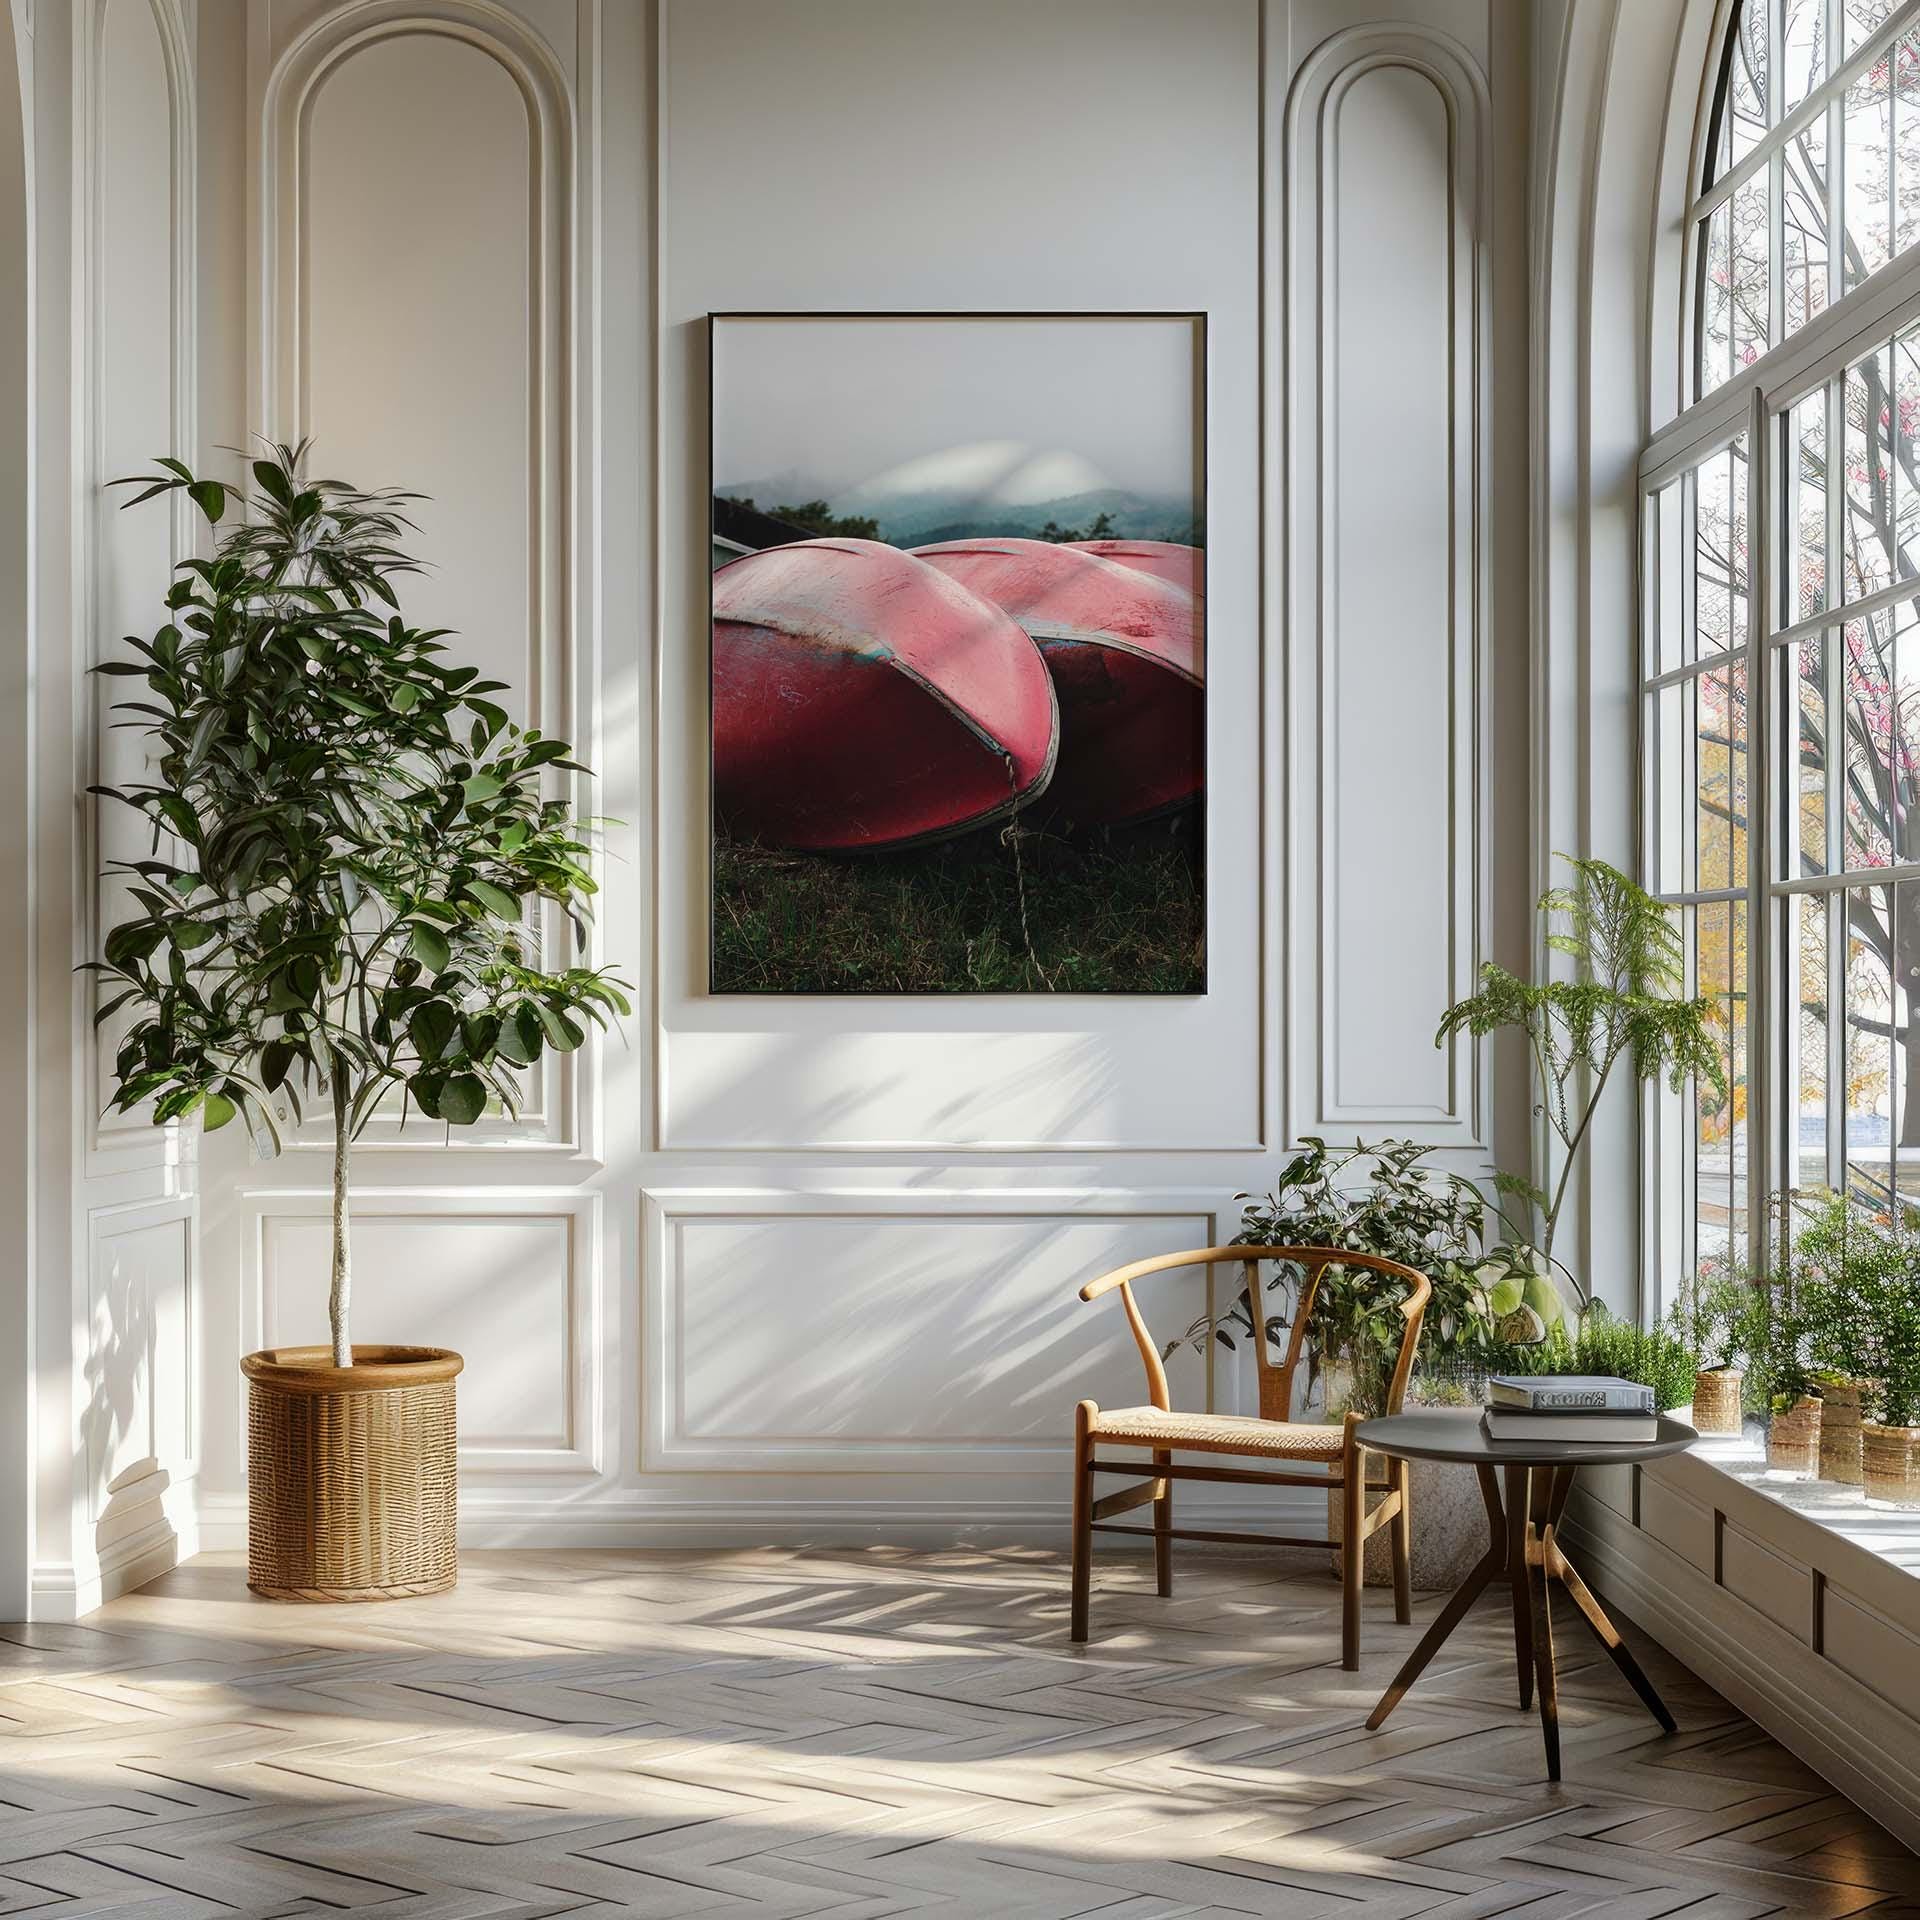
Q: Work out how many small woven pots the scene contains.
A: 4